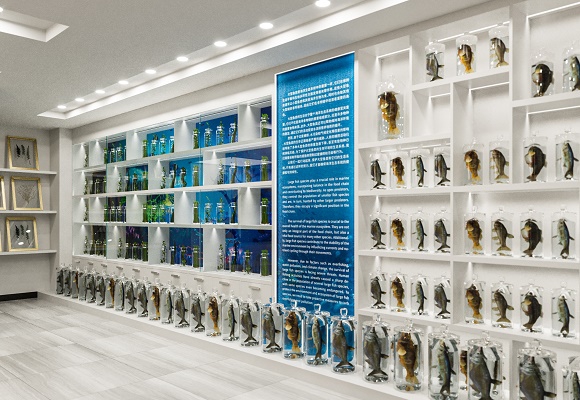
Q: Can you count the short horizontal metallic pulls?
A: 10